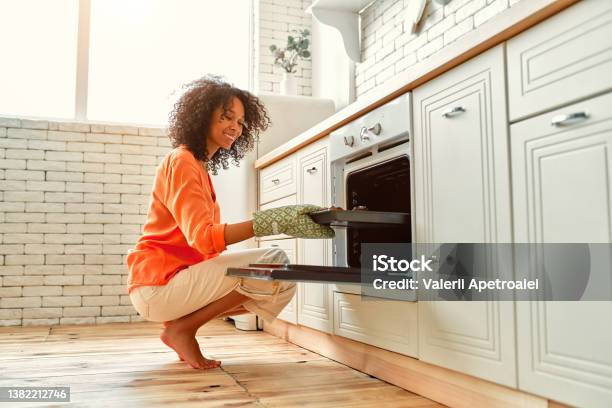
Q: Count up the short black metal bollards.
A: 0